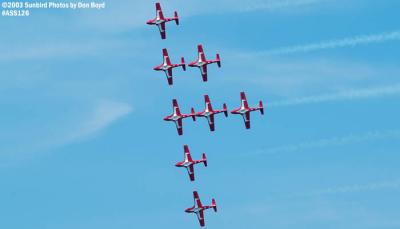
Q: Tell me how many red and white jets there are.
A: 8